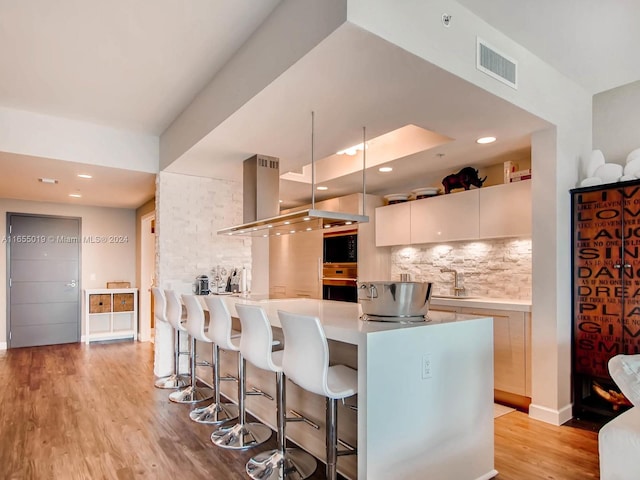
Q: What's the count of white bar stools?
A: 6